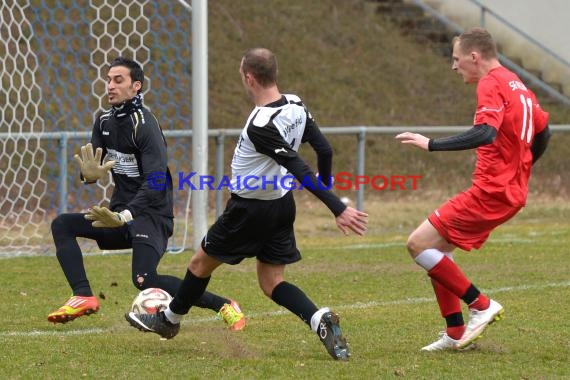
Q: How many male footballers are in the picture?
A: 3